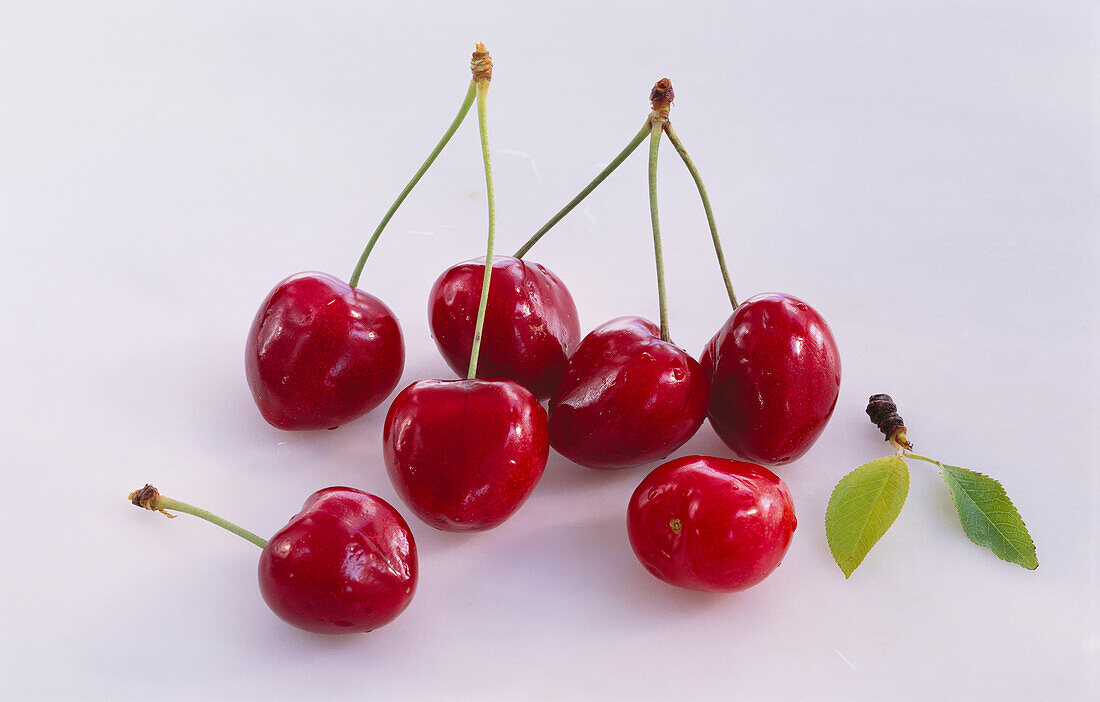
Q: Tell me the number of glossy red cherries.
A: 7